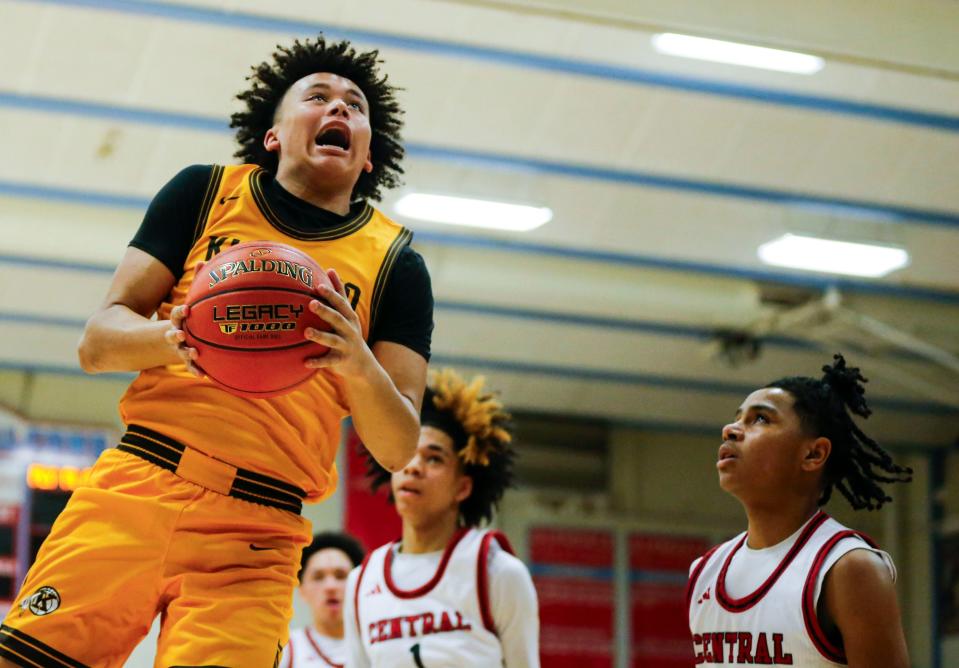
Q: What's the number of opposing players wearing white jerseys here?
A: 3